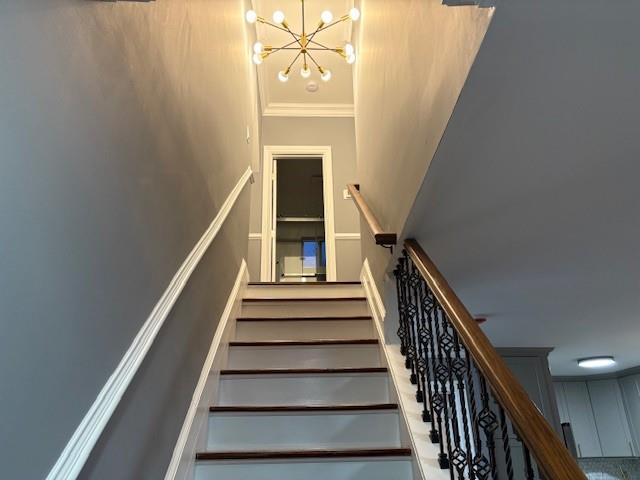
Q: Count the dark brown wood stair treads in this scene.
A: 7